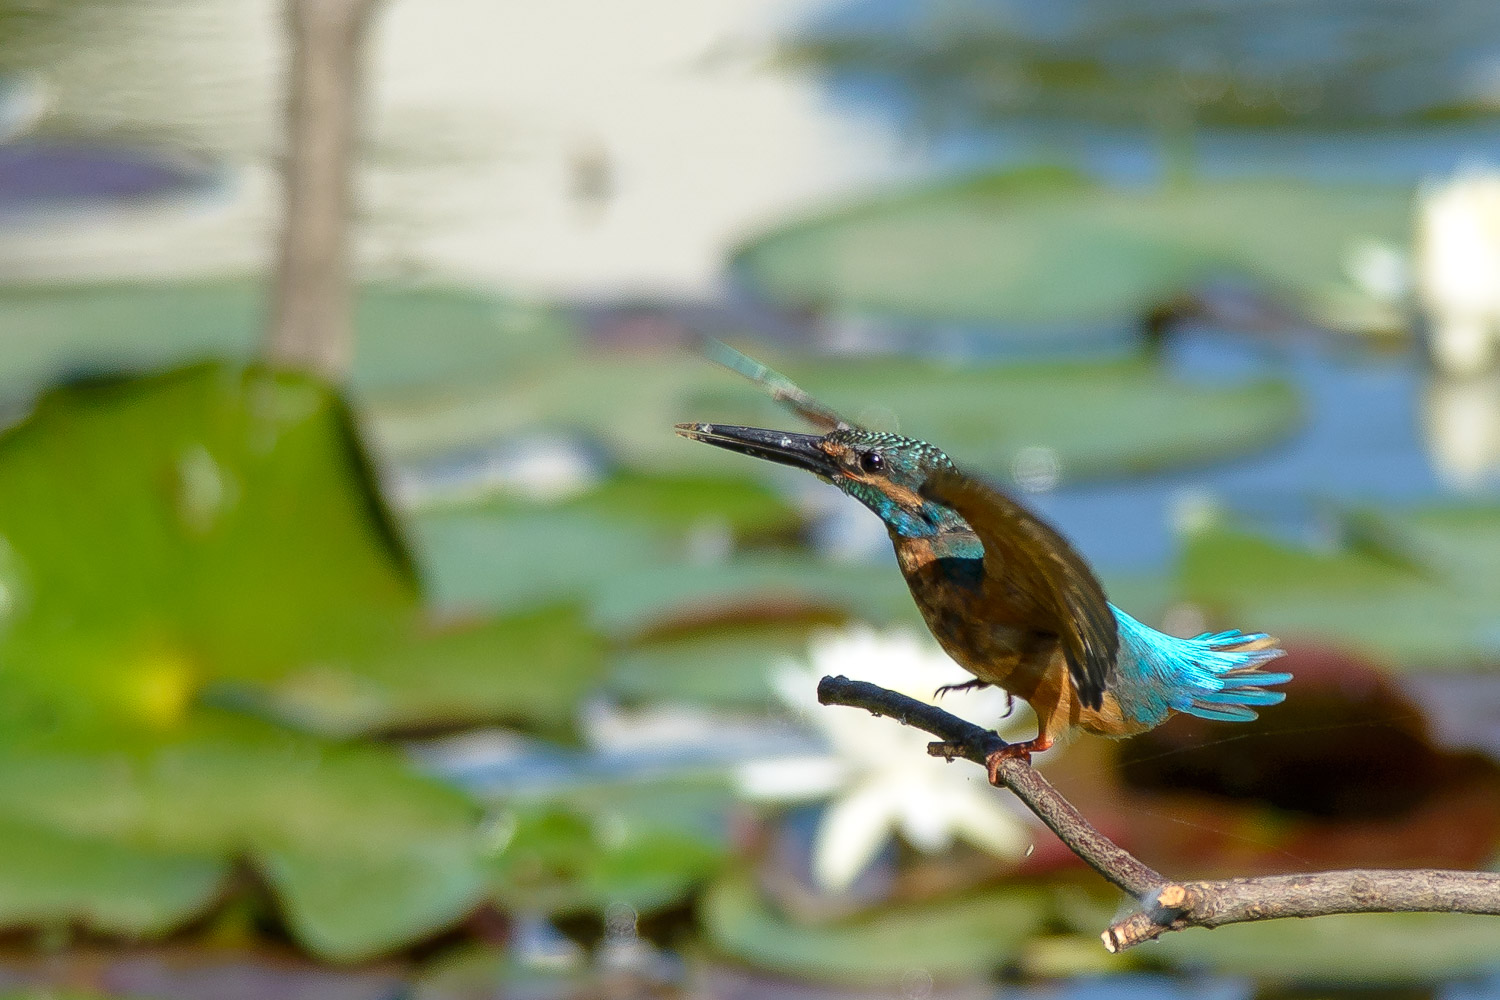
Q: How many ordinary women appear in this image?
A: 0